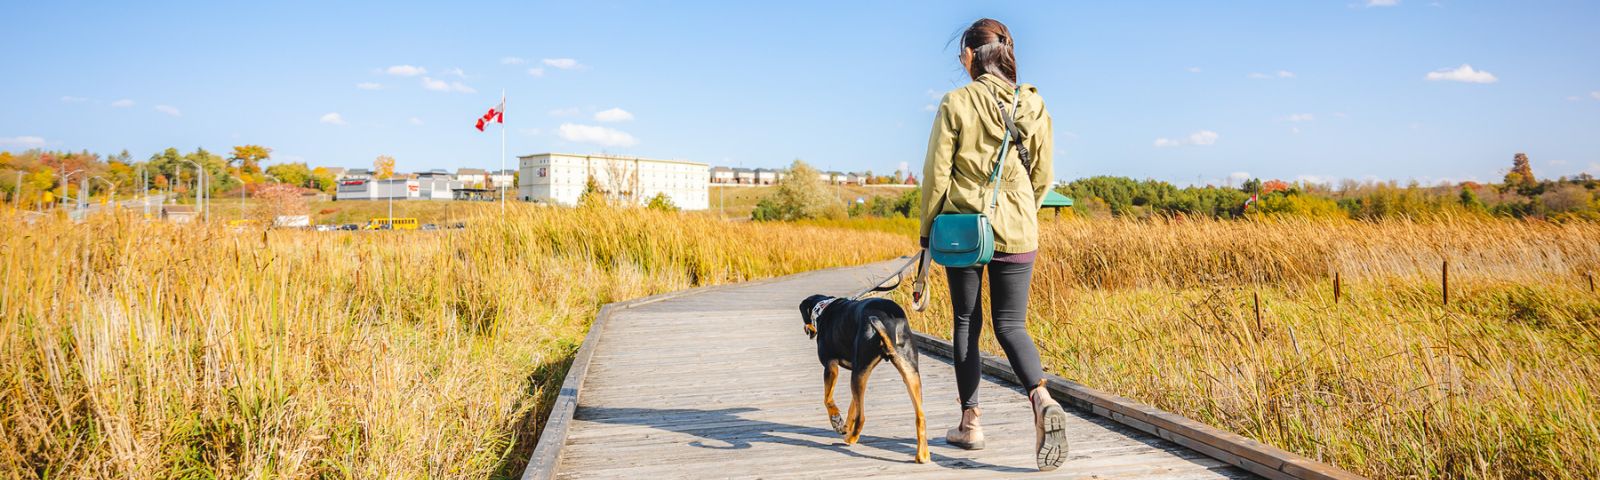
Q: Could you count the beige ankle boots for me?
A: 2